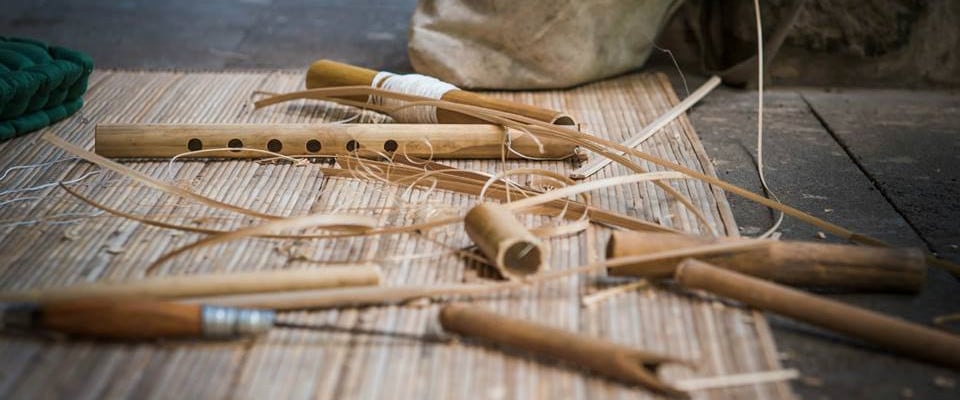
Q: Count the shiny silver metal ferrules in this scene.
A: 1